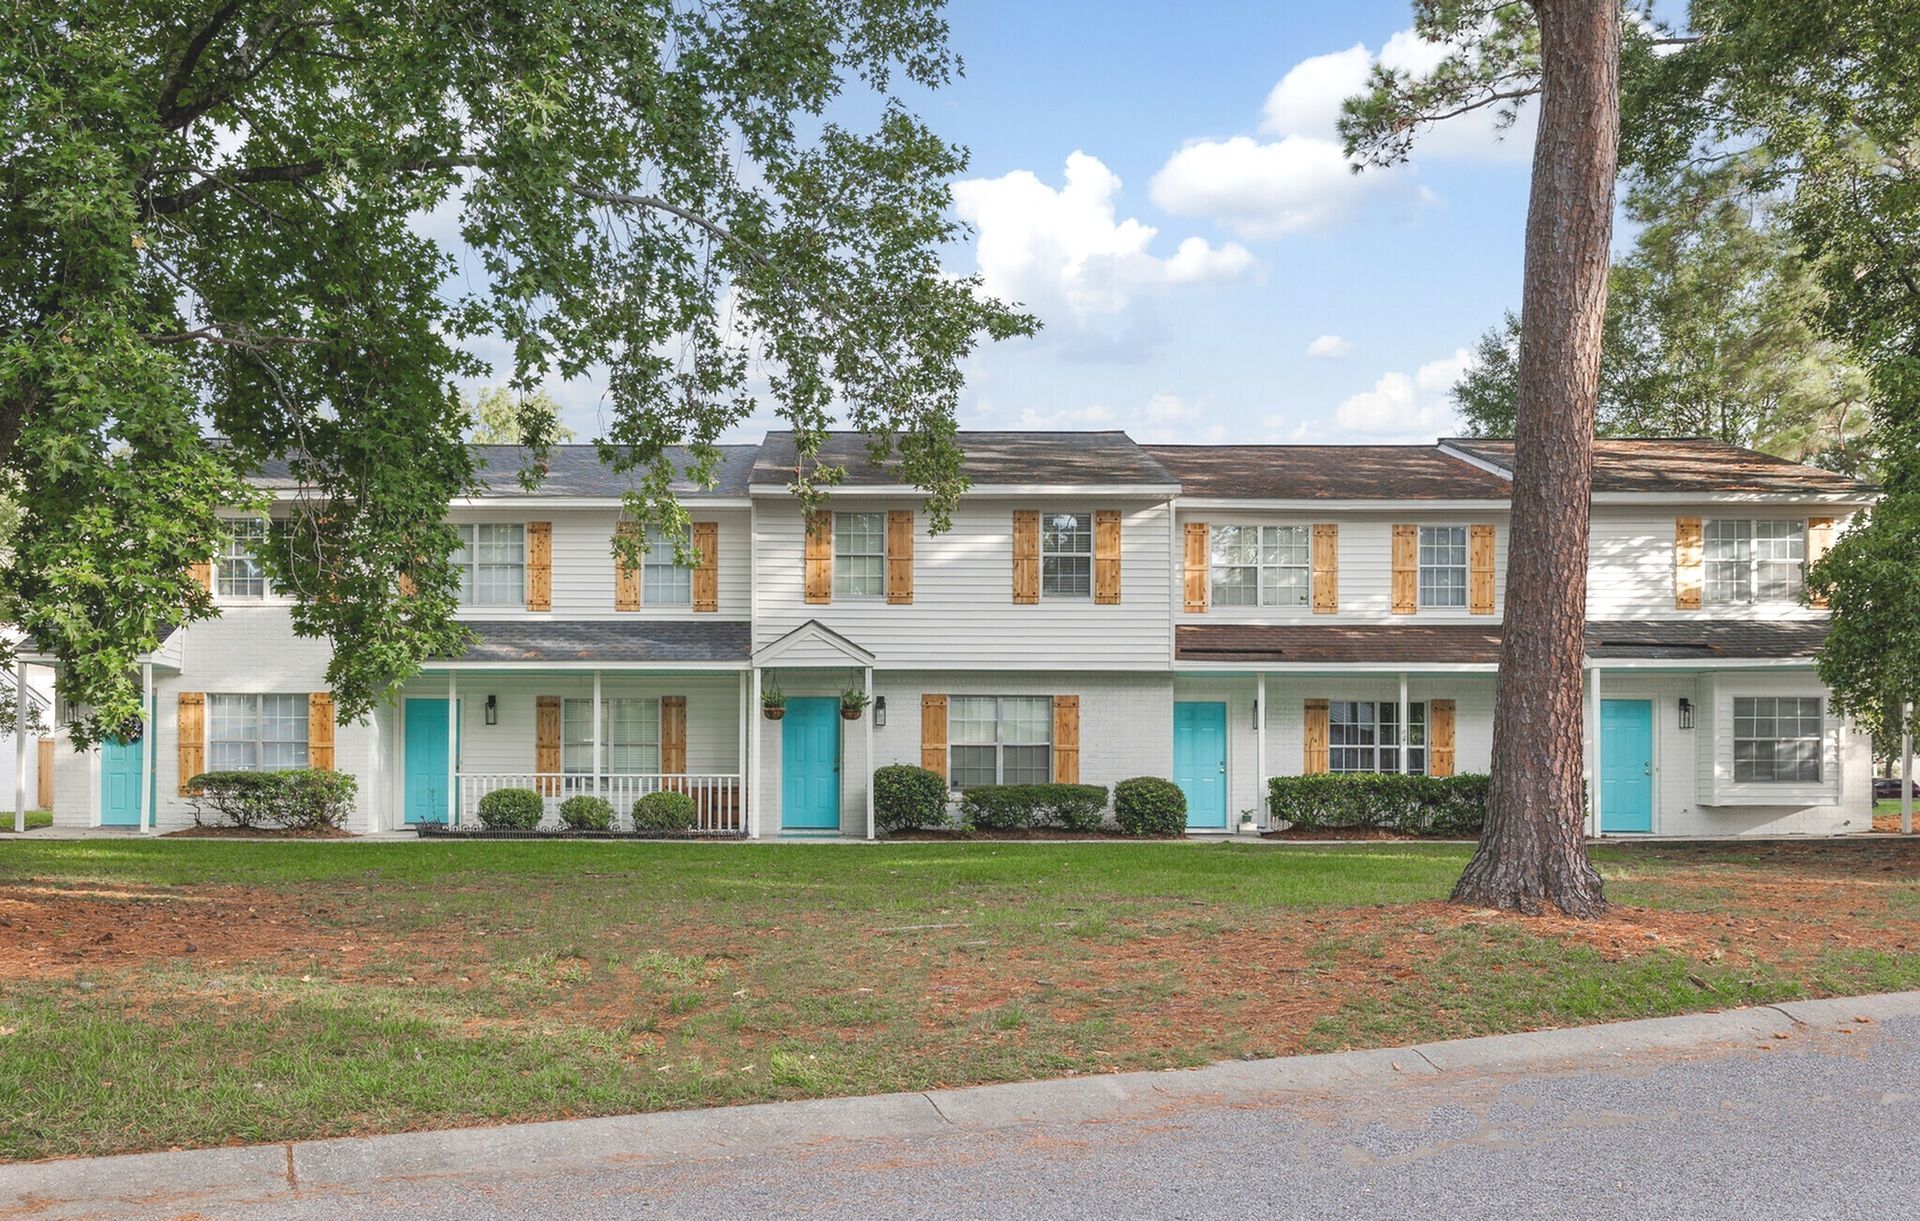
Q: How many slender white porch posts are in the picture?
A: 11